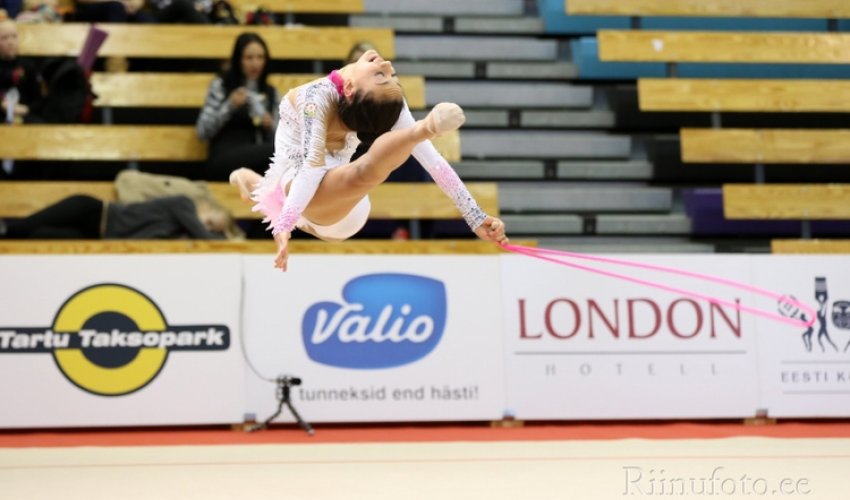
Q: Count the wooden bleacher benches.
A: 12